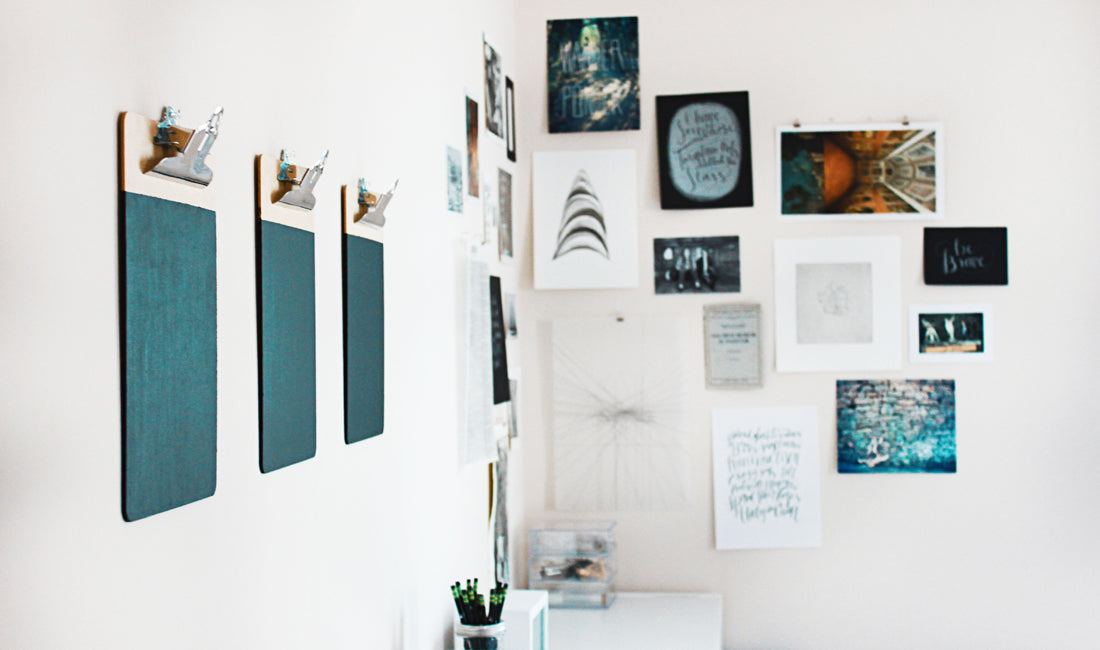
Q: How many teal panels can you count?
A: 3